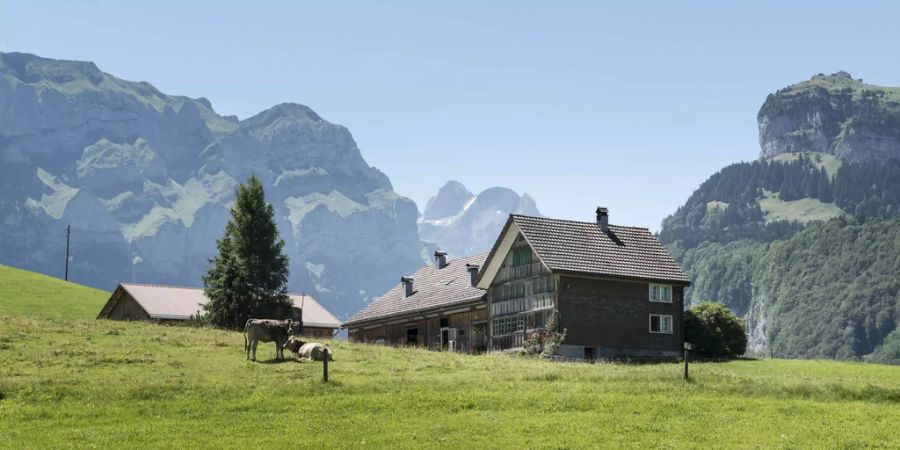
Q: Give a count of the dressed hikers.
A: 0